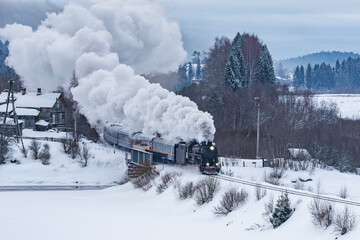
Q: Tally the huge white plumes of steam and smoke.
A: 1